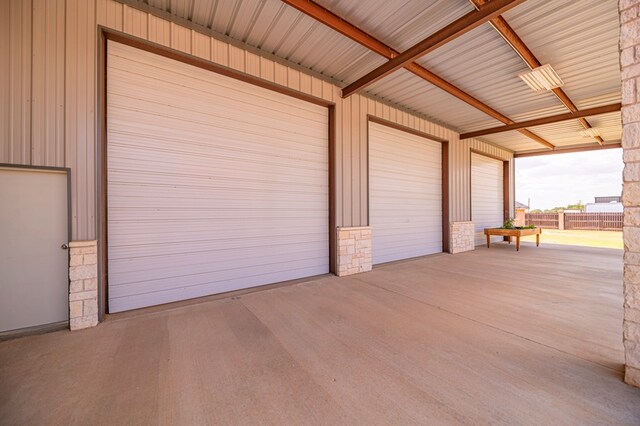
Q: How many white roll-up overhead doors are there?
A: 3